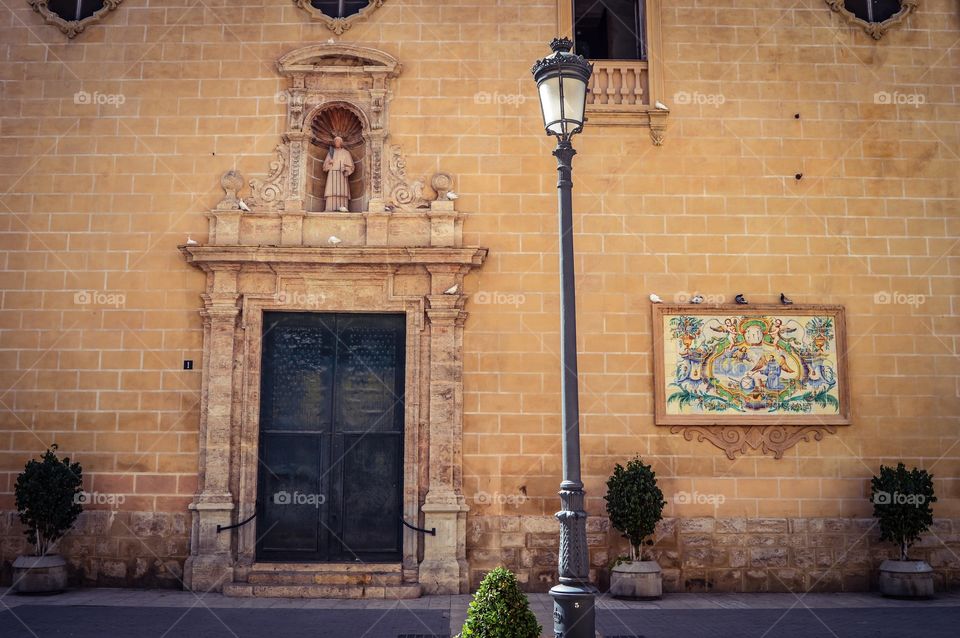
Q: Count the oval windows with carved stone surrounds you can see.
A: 3